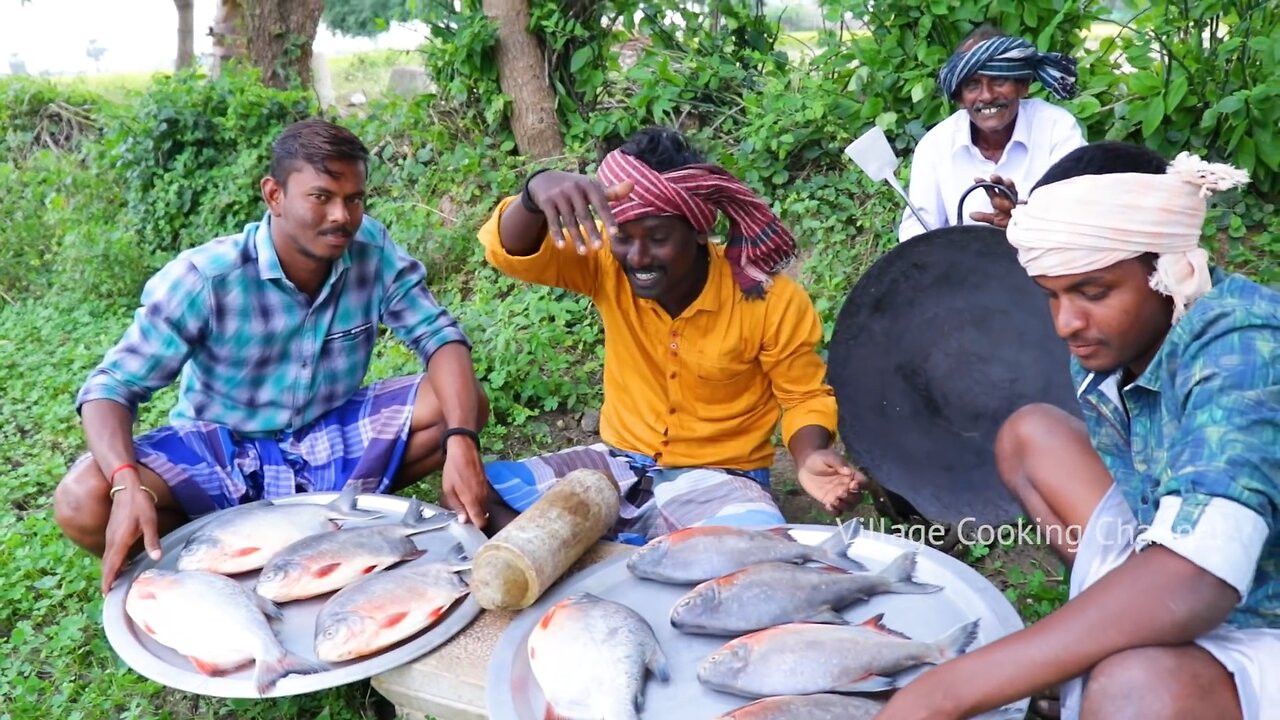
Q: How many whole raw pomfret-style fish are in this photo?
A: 9